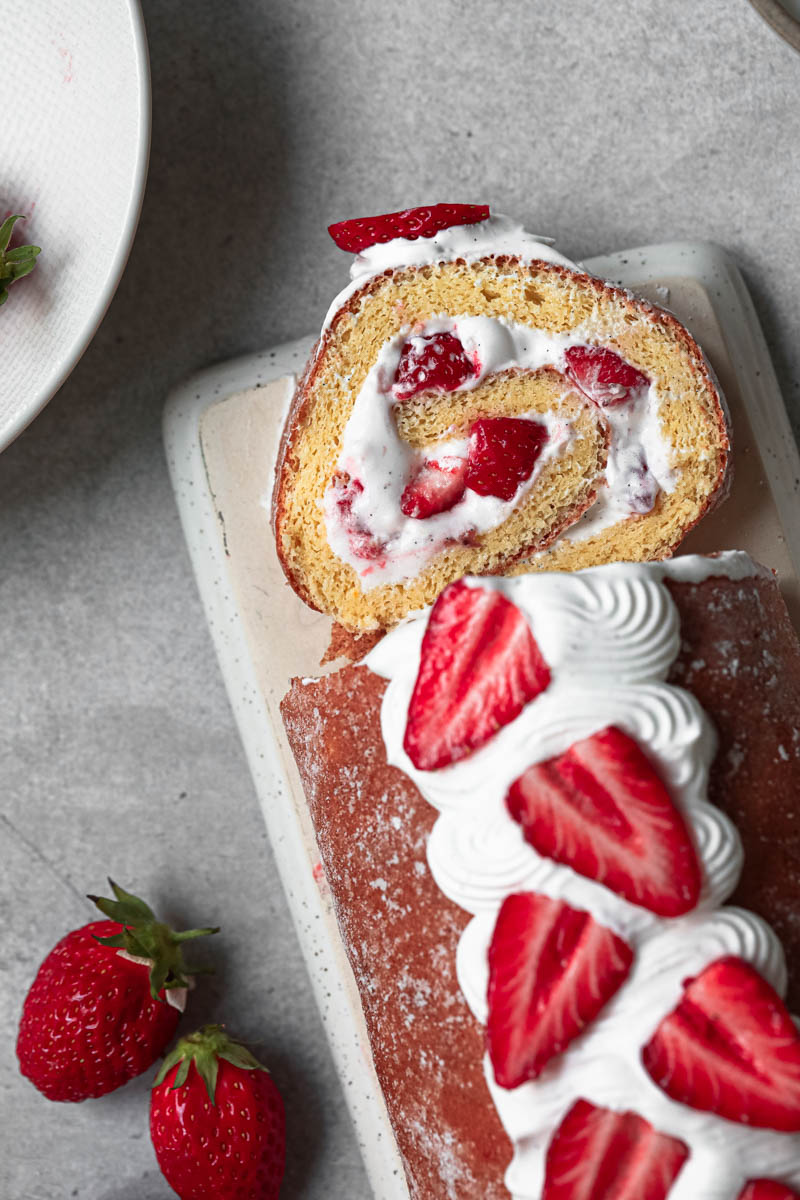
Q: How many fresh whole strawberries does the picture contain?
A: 2